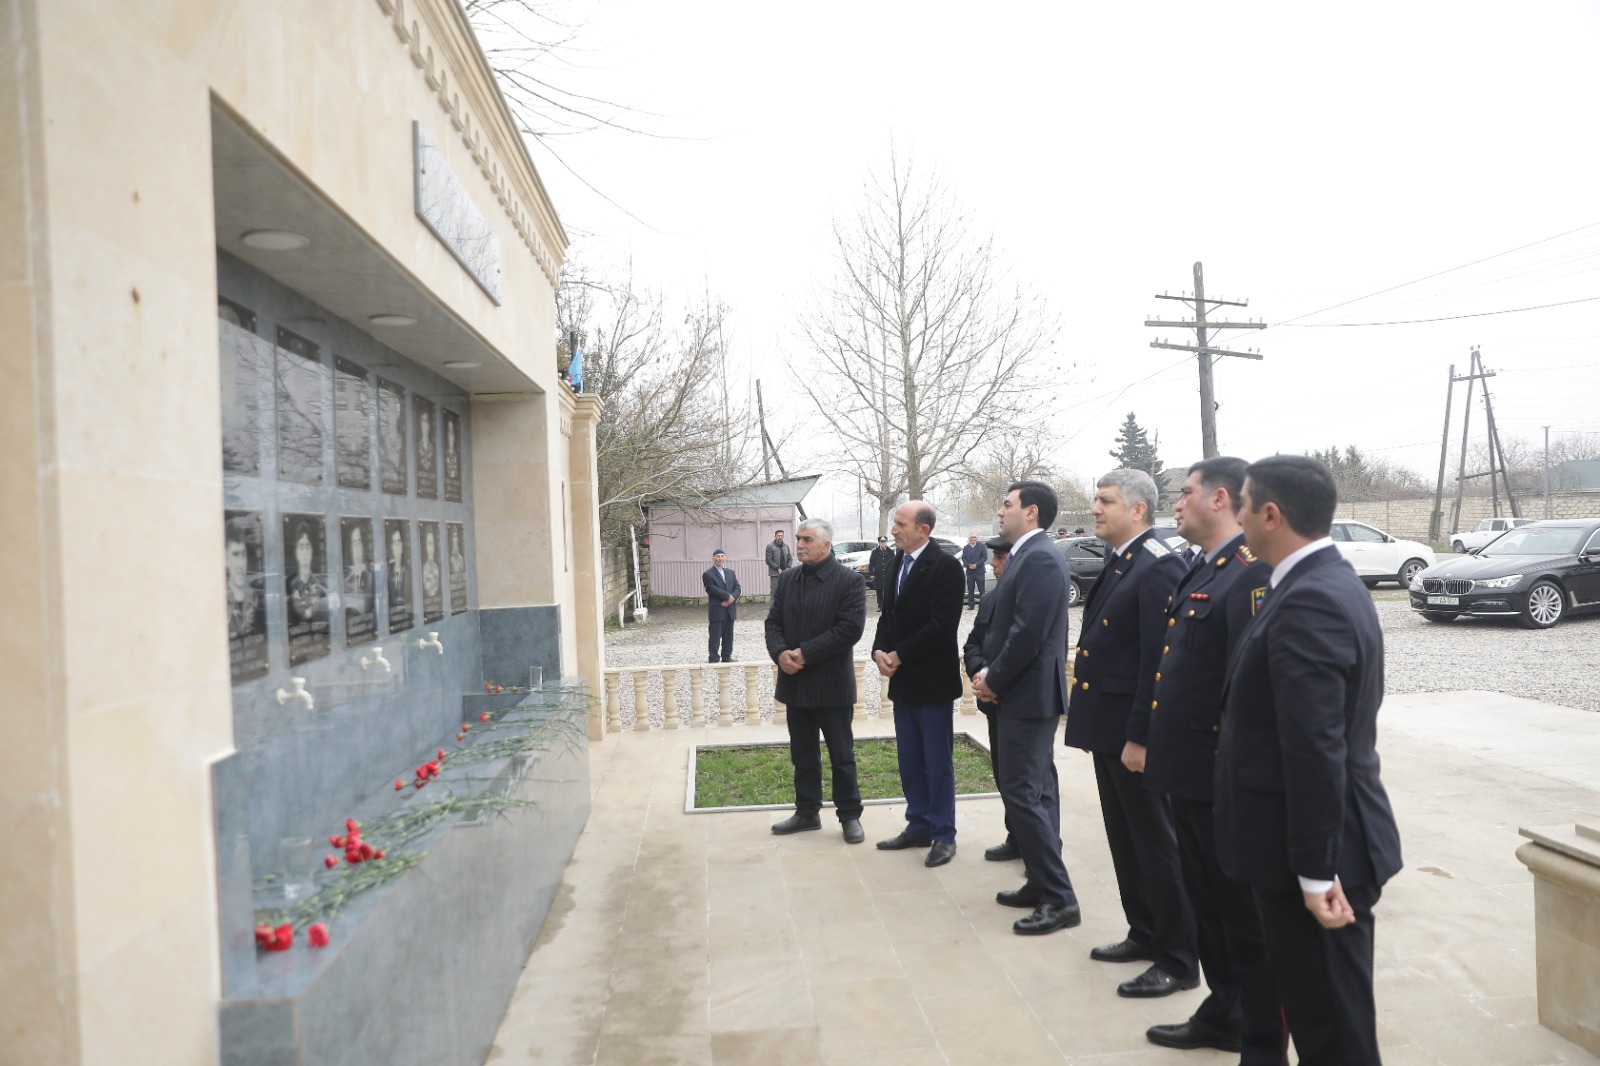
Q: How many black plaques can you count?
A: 12